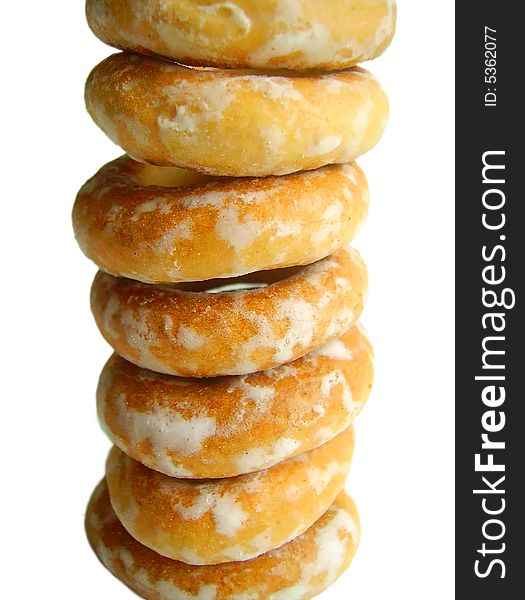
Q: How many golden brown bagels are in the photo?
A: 7